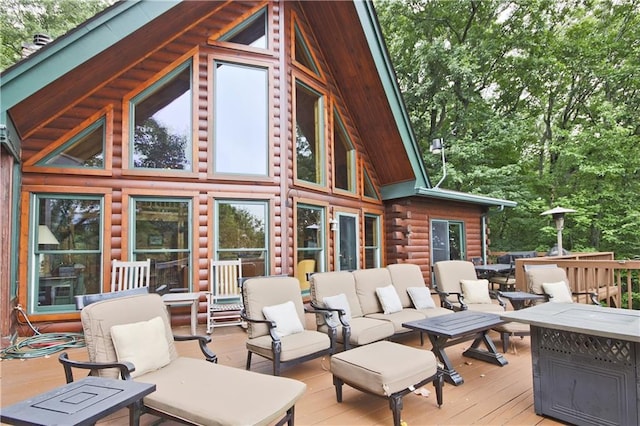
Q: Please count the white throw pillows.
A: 7